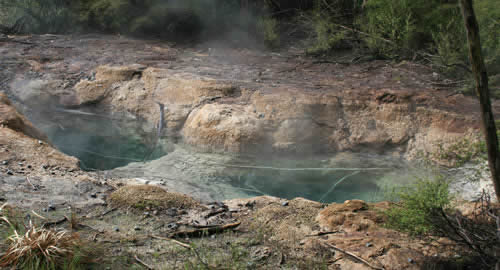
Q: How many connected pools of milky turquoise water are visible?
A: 2